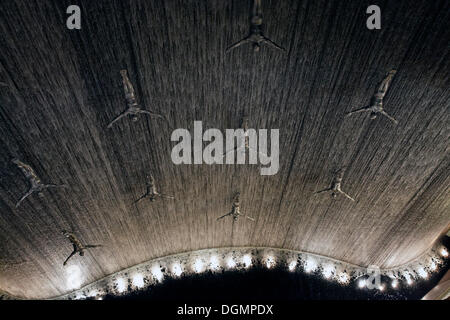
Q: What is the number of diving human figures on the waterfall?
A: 9